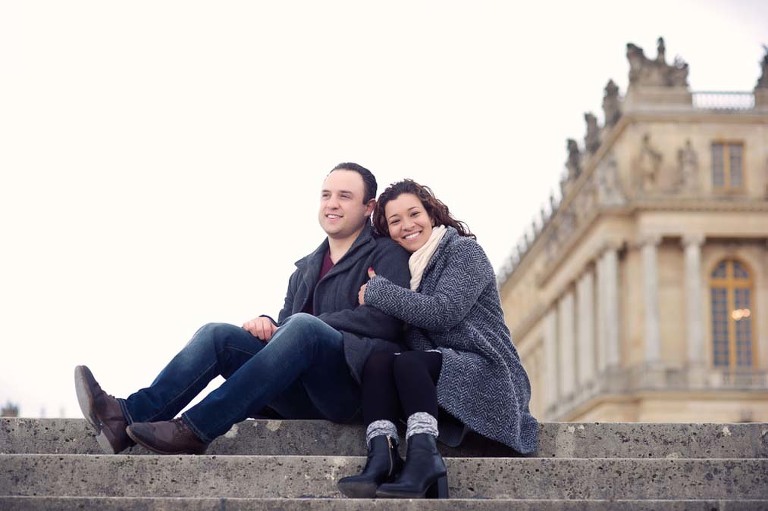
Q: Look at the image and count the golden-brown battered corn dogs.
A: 0